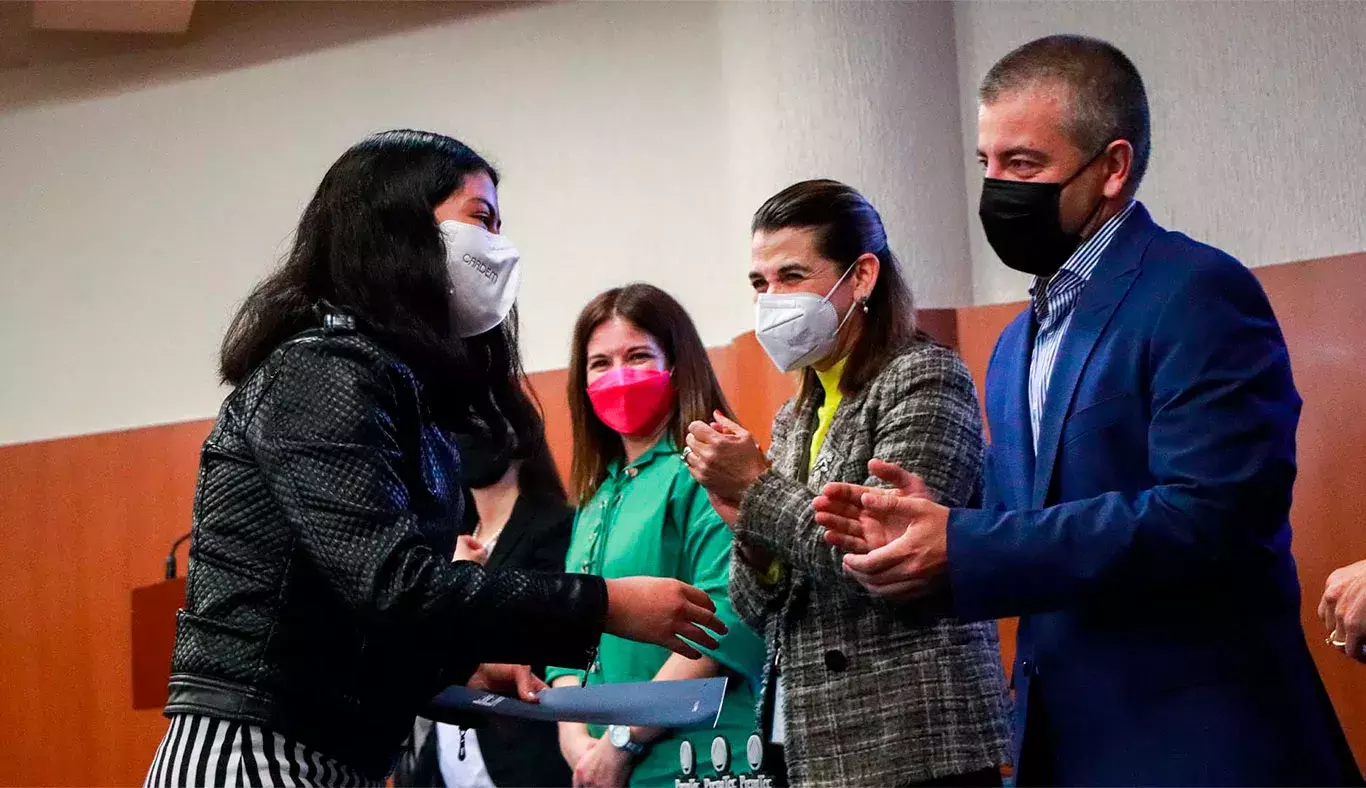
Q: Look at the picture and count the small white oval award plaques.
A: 3